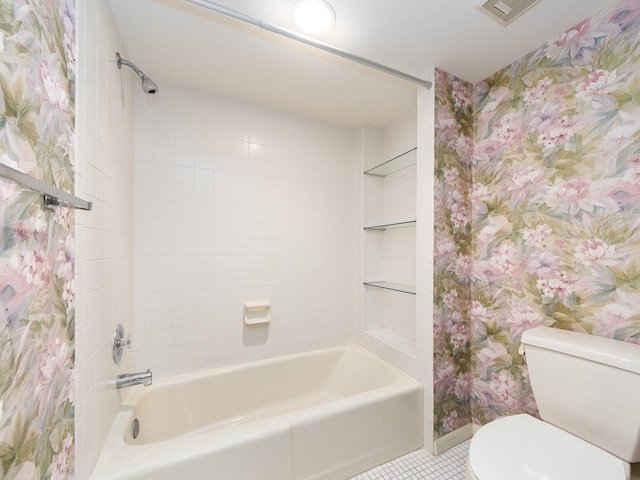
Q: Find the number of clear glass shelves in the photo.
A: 3